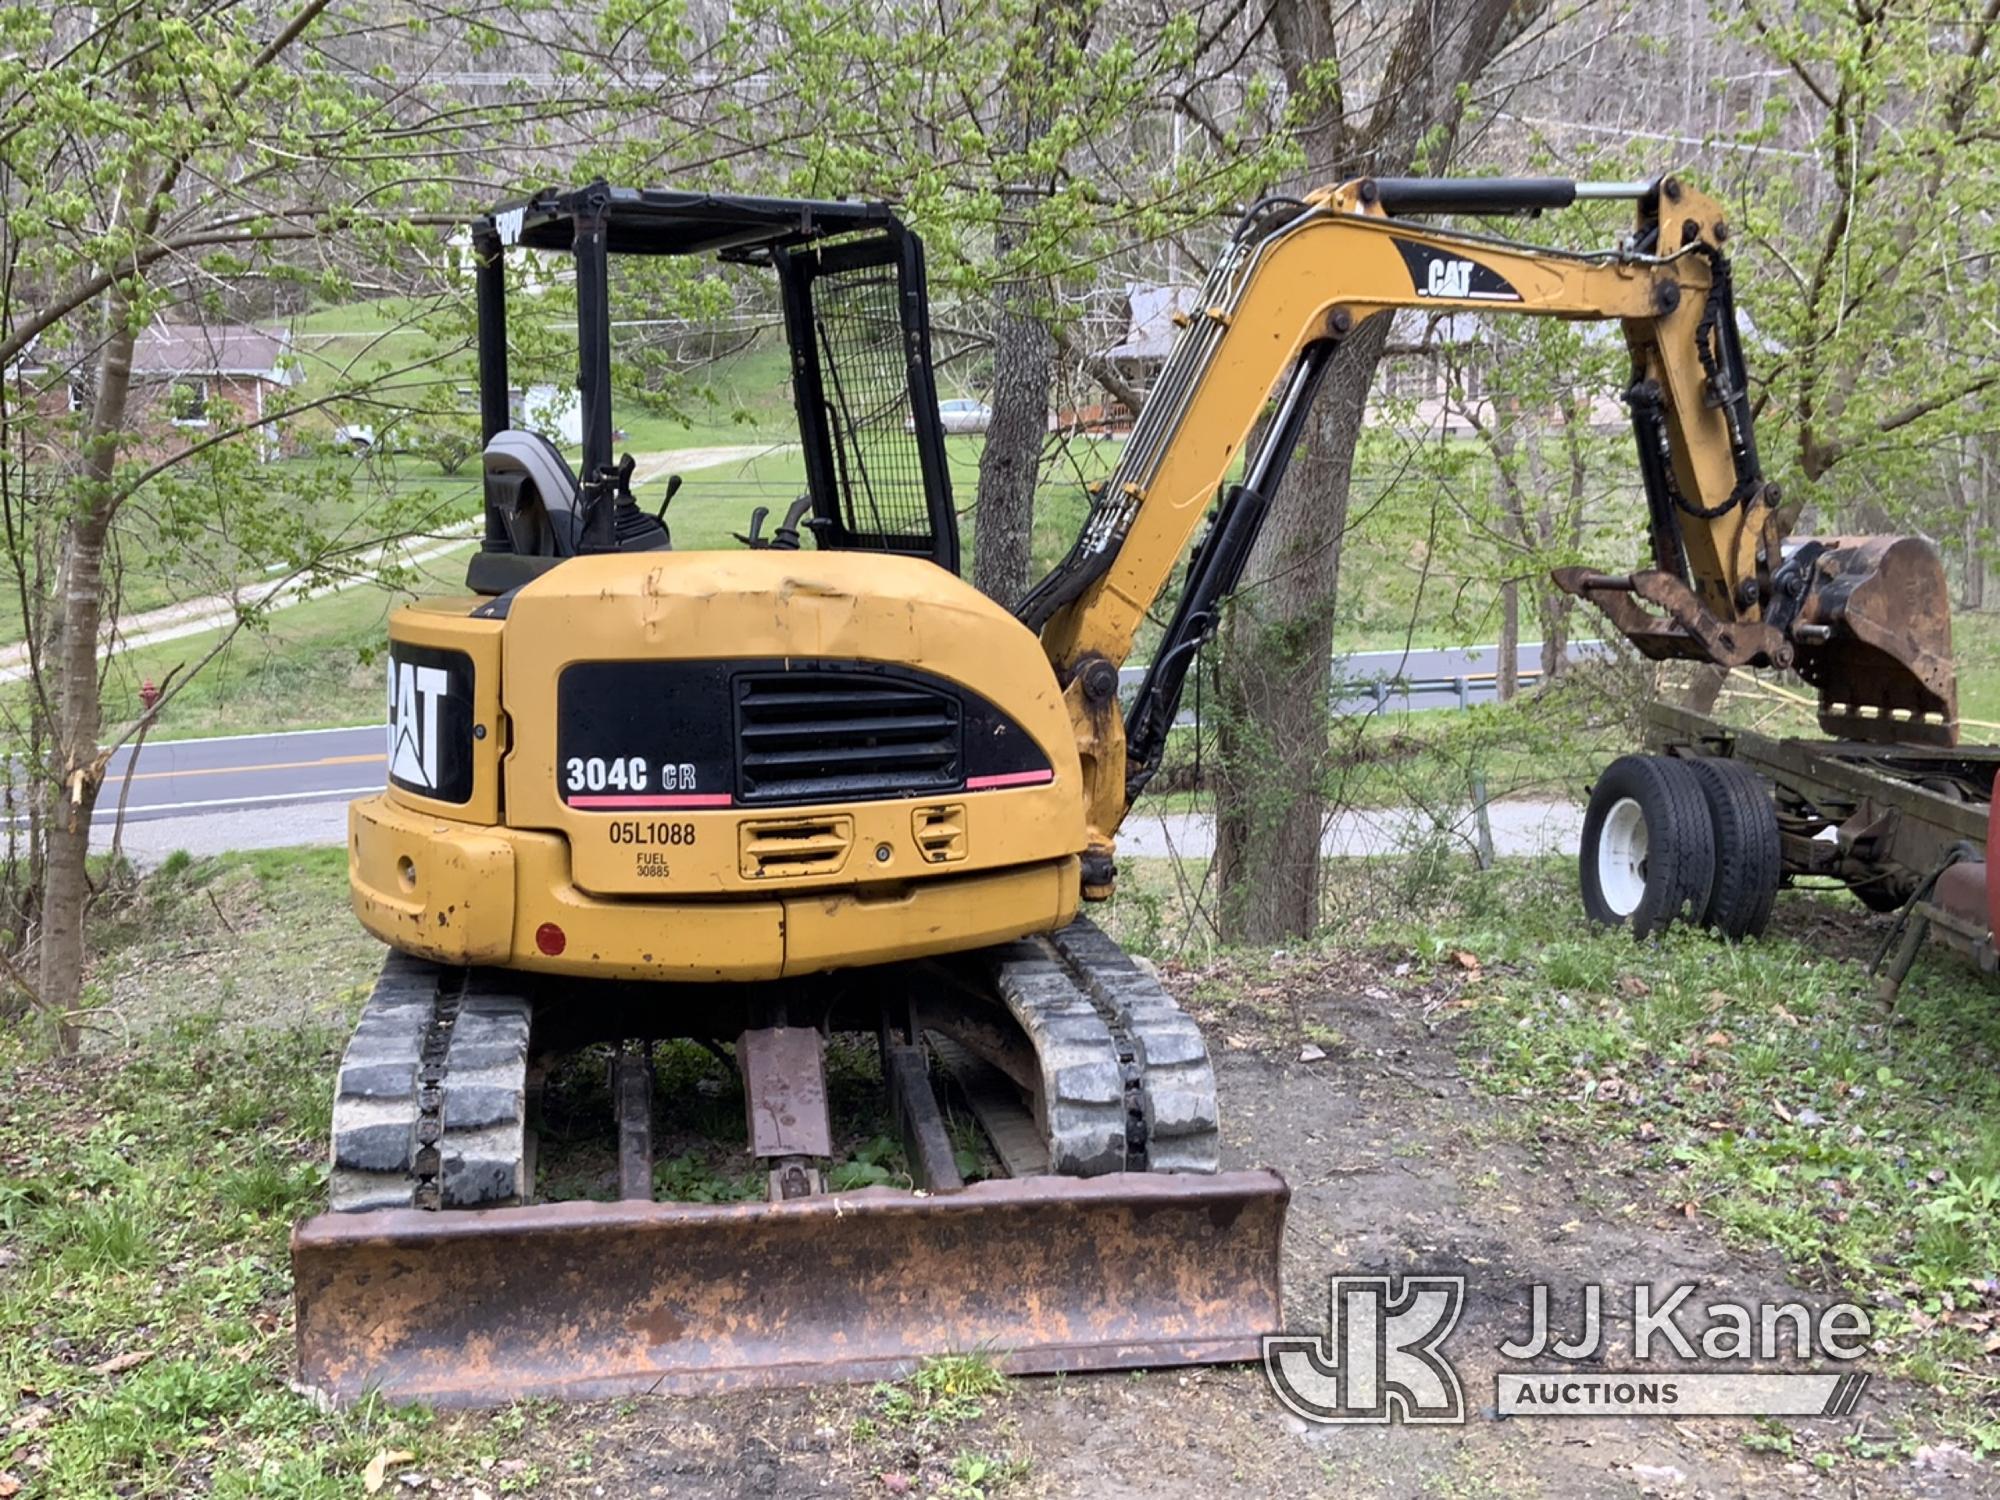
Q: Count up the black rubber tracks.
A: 2